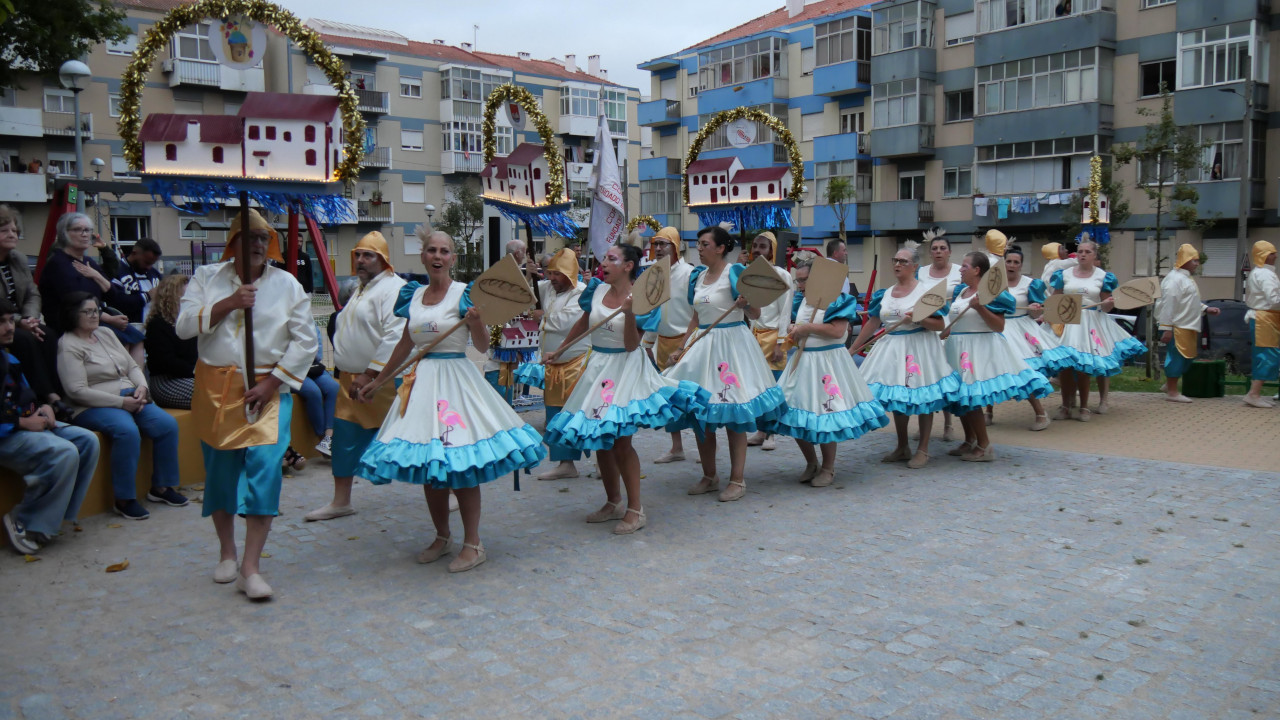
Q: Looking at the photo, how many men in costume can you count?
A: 9